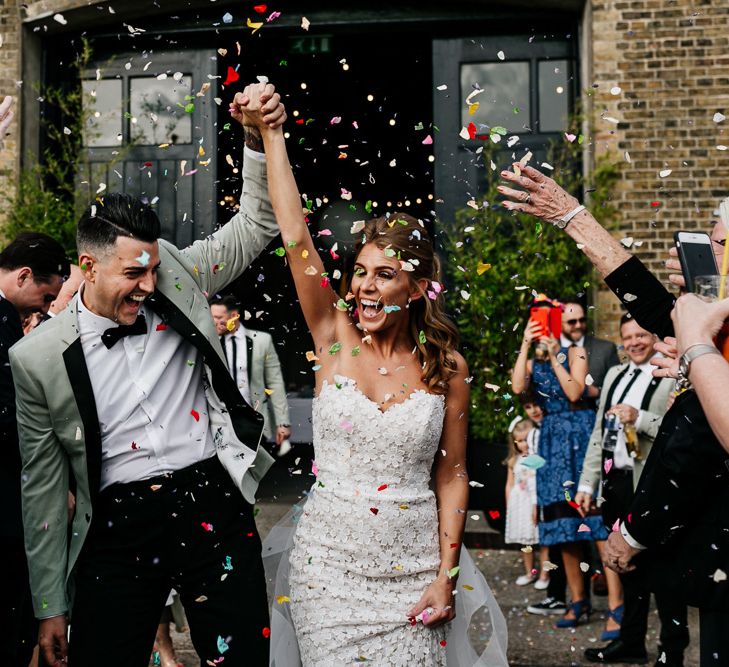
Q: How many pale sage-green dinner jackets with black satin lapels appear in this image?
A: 3